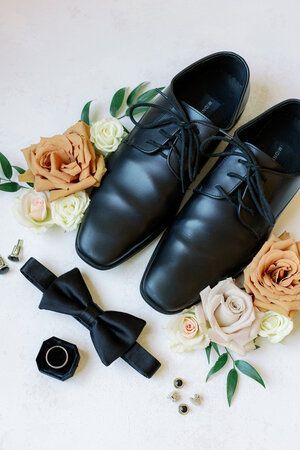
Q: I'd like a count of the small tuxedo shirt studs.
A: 4